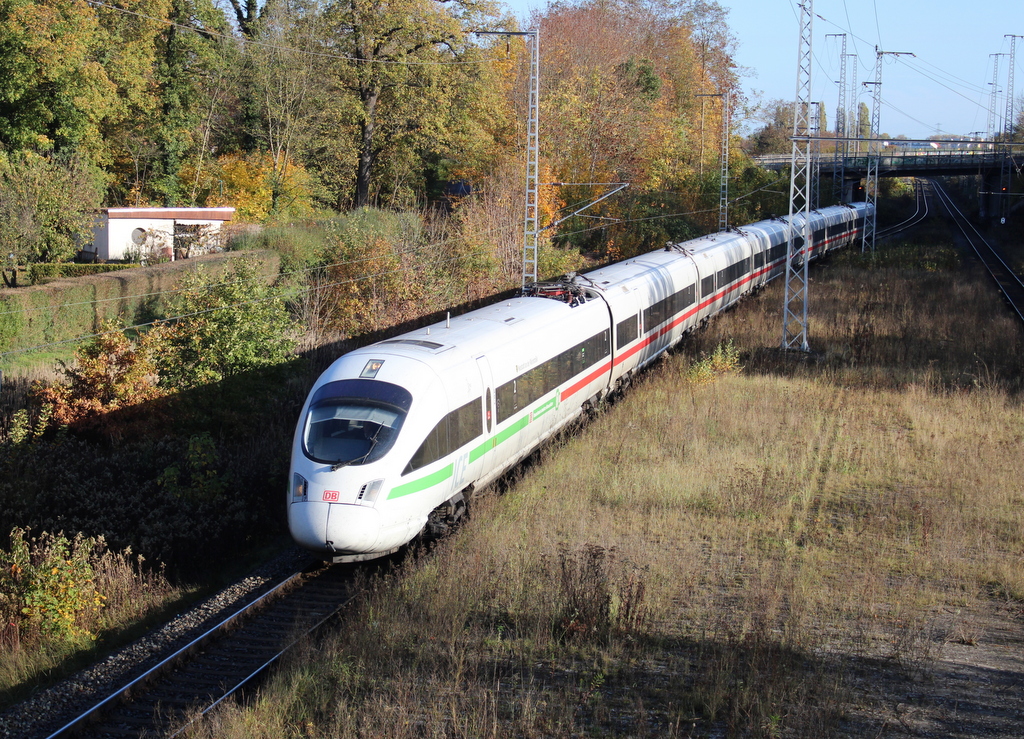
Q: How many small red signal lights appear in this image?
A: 2